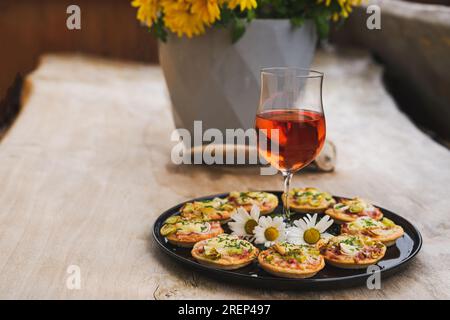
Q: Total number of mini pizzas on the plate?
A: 9